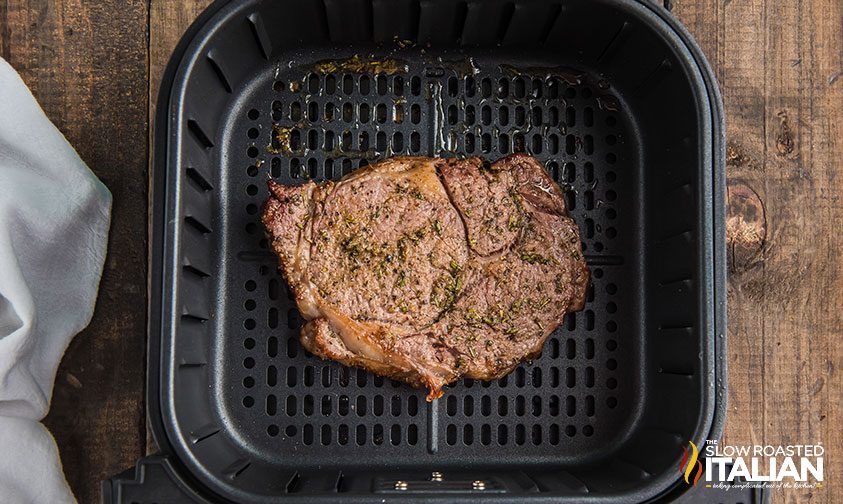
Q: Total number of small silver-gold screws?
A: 3